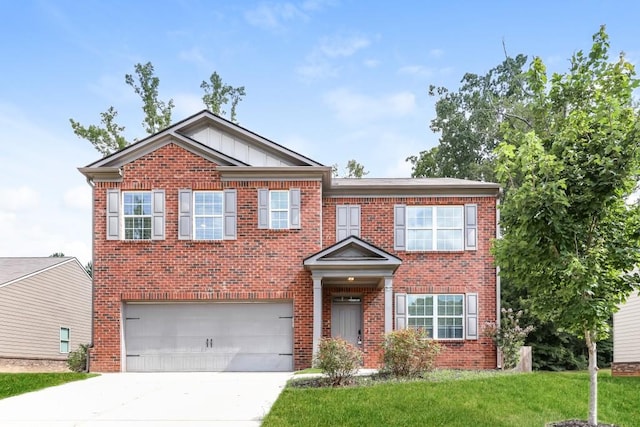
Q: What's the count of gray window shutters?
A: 12